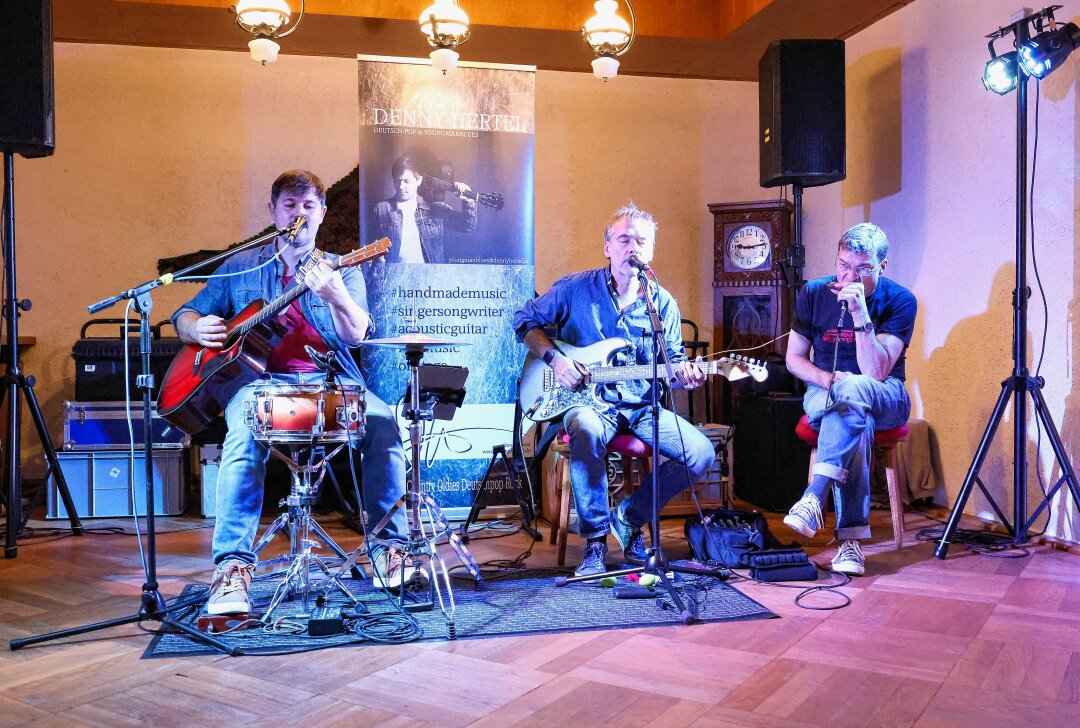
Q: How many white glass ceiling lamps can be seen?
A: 3